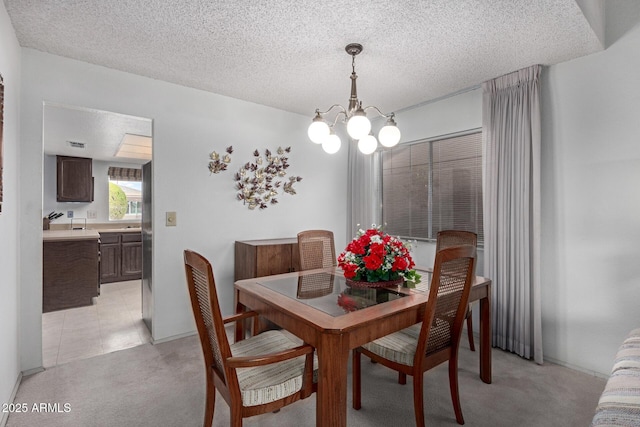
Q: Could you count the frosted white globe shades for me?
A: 5